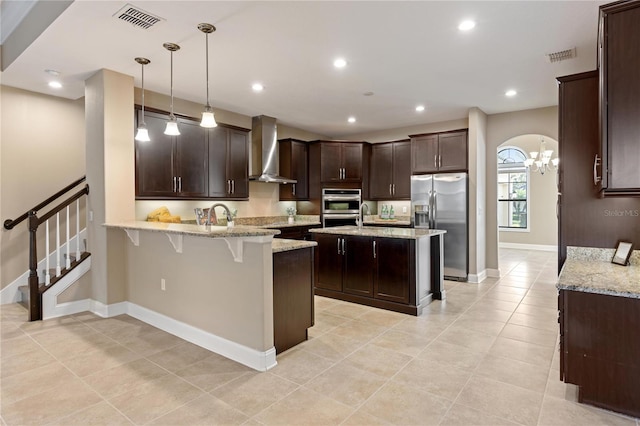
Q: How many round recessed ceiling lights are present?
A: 7